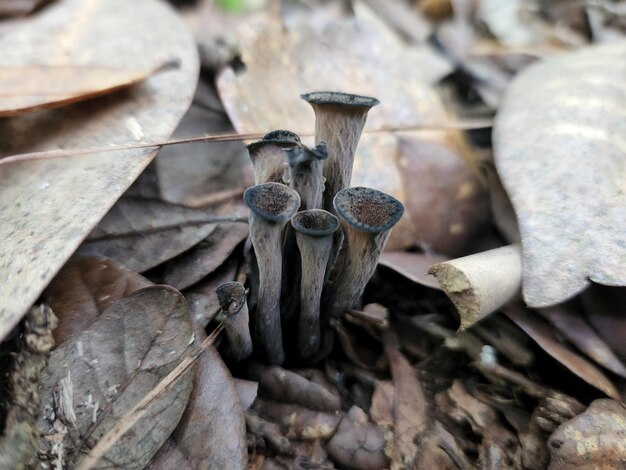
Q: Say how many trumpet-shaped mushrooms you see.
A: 7